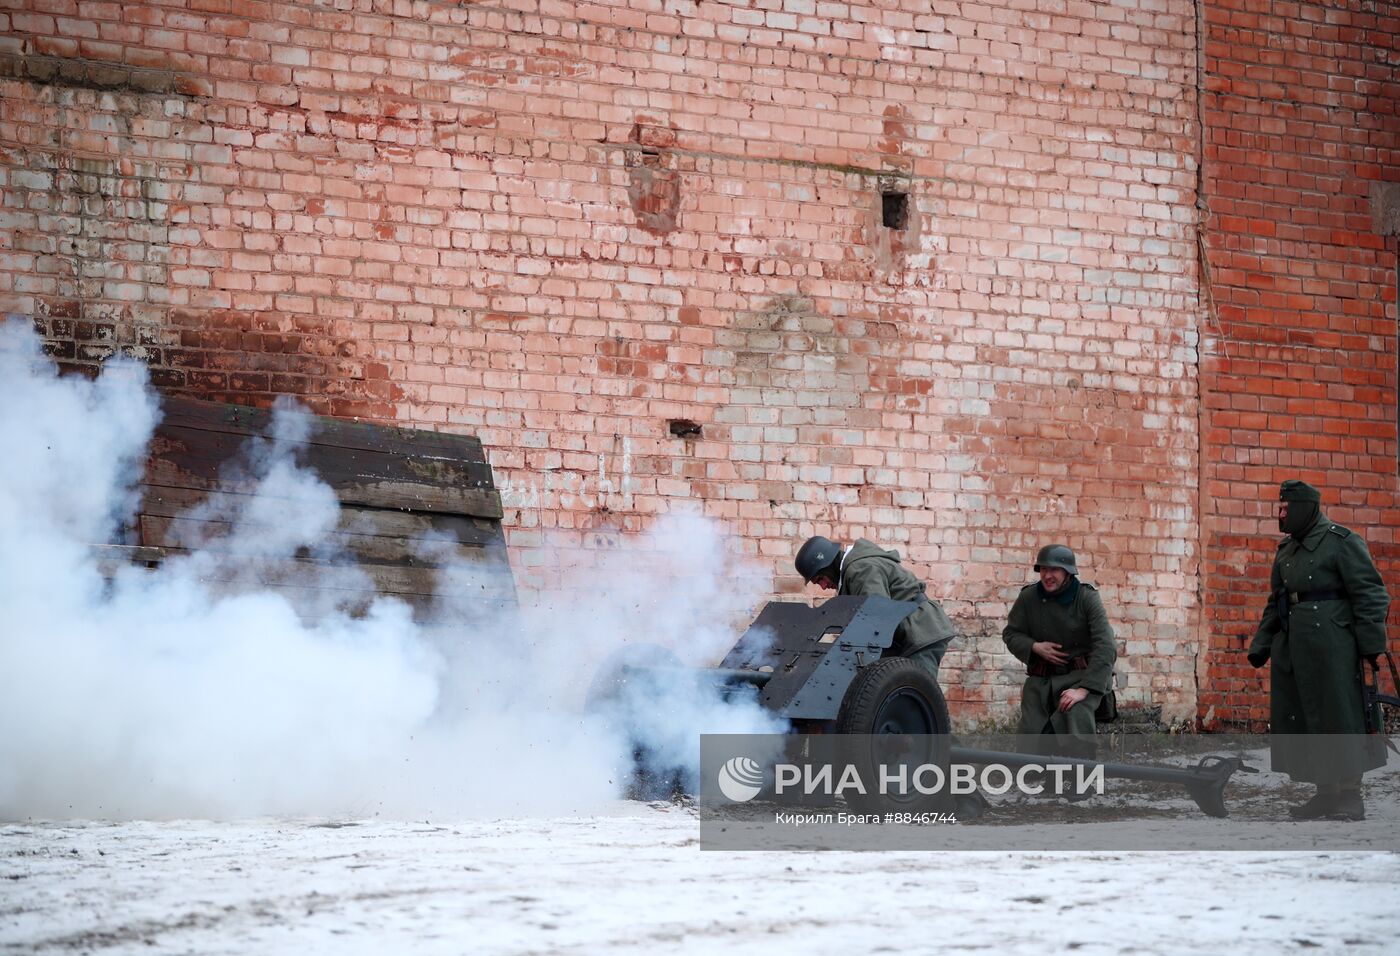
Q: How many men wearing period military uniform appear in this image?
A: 3